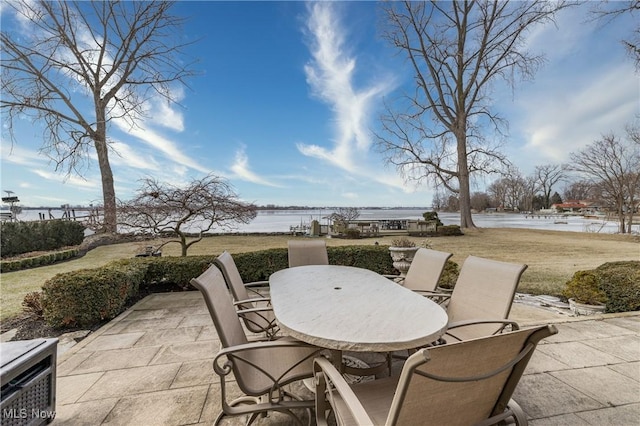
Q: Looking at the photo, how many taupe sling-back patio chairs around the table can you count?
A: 6